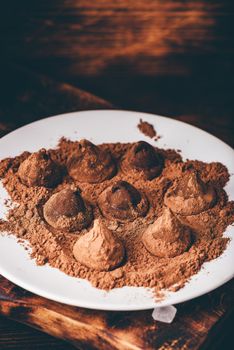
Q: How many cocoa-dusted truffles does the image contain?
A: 8